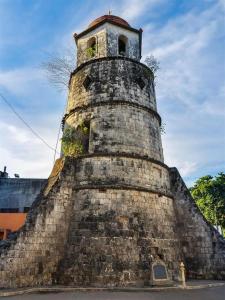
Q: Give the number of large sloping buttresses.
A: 2